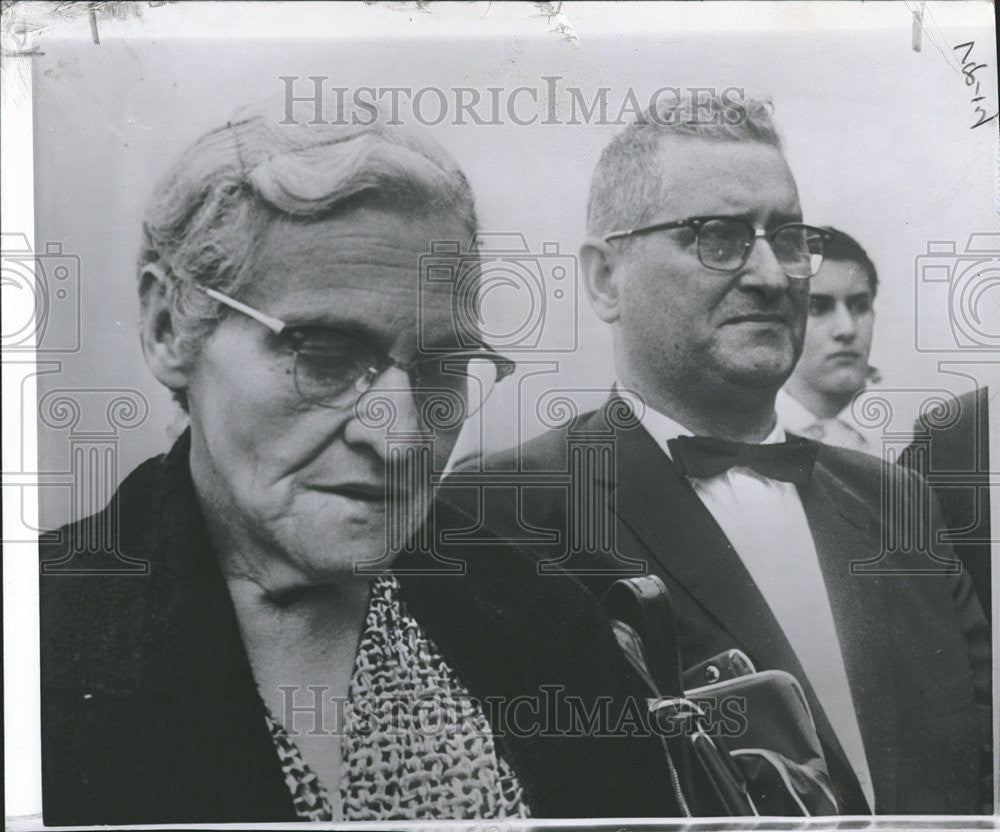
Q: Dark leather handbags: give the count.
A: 1